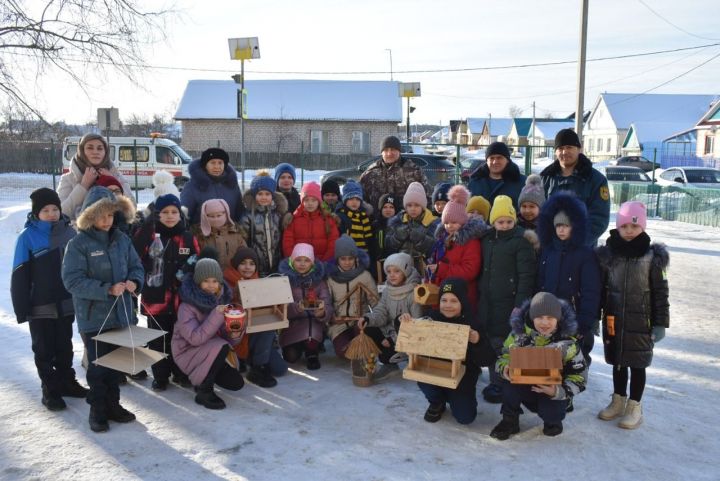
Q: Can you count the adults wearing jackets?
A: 5